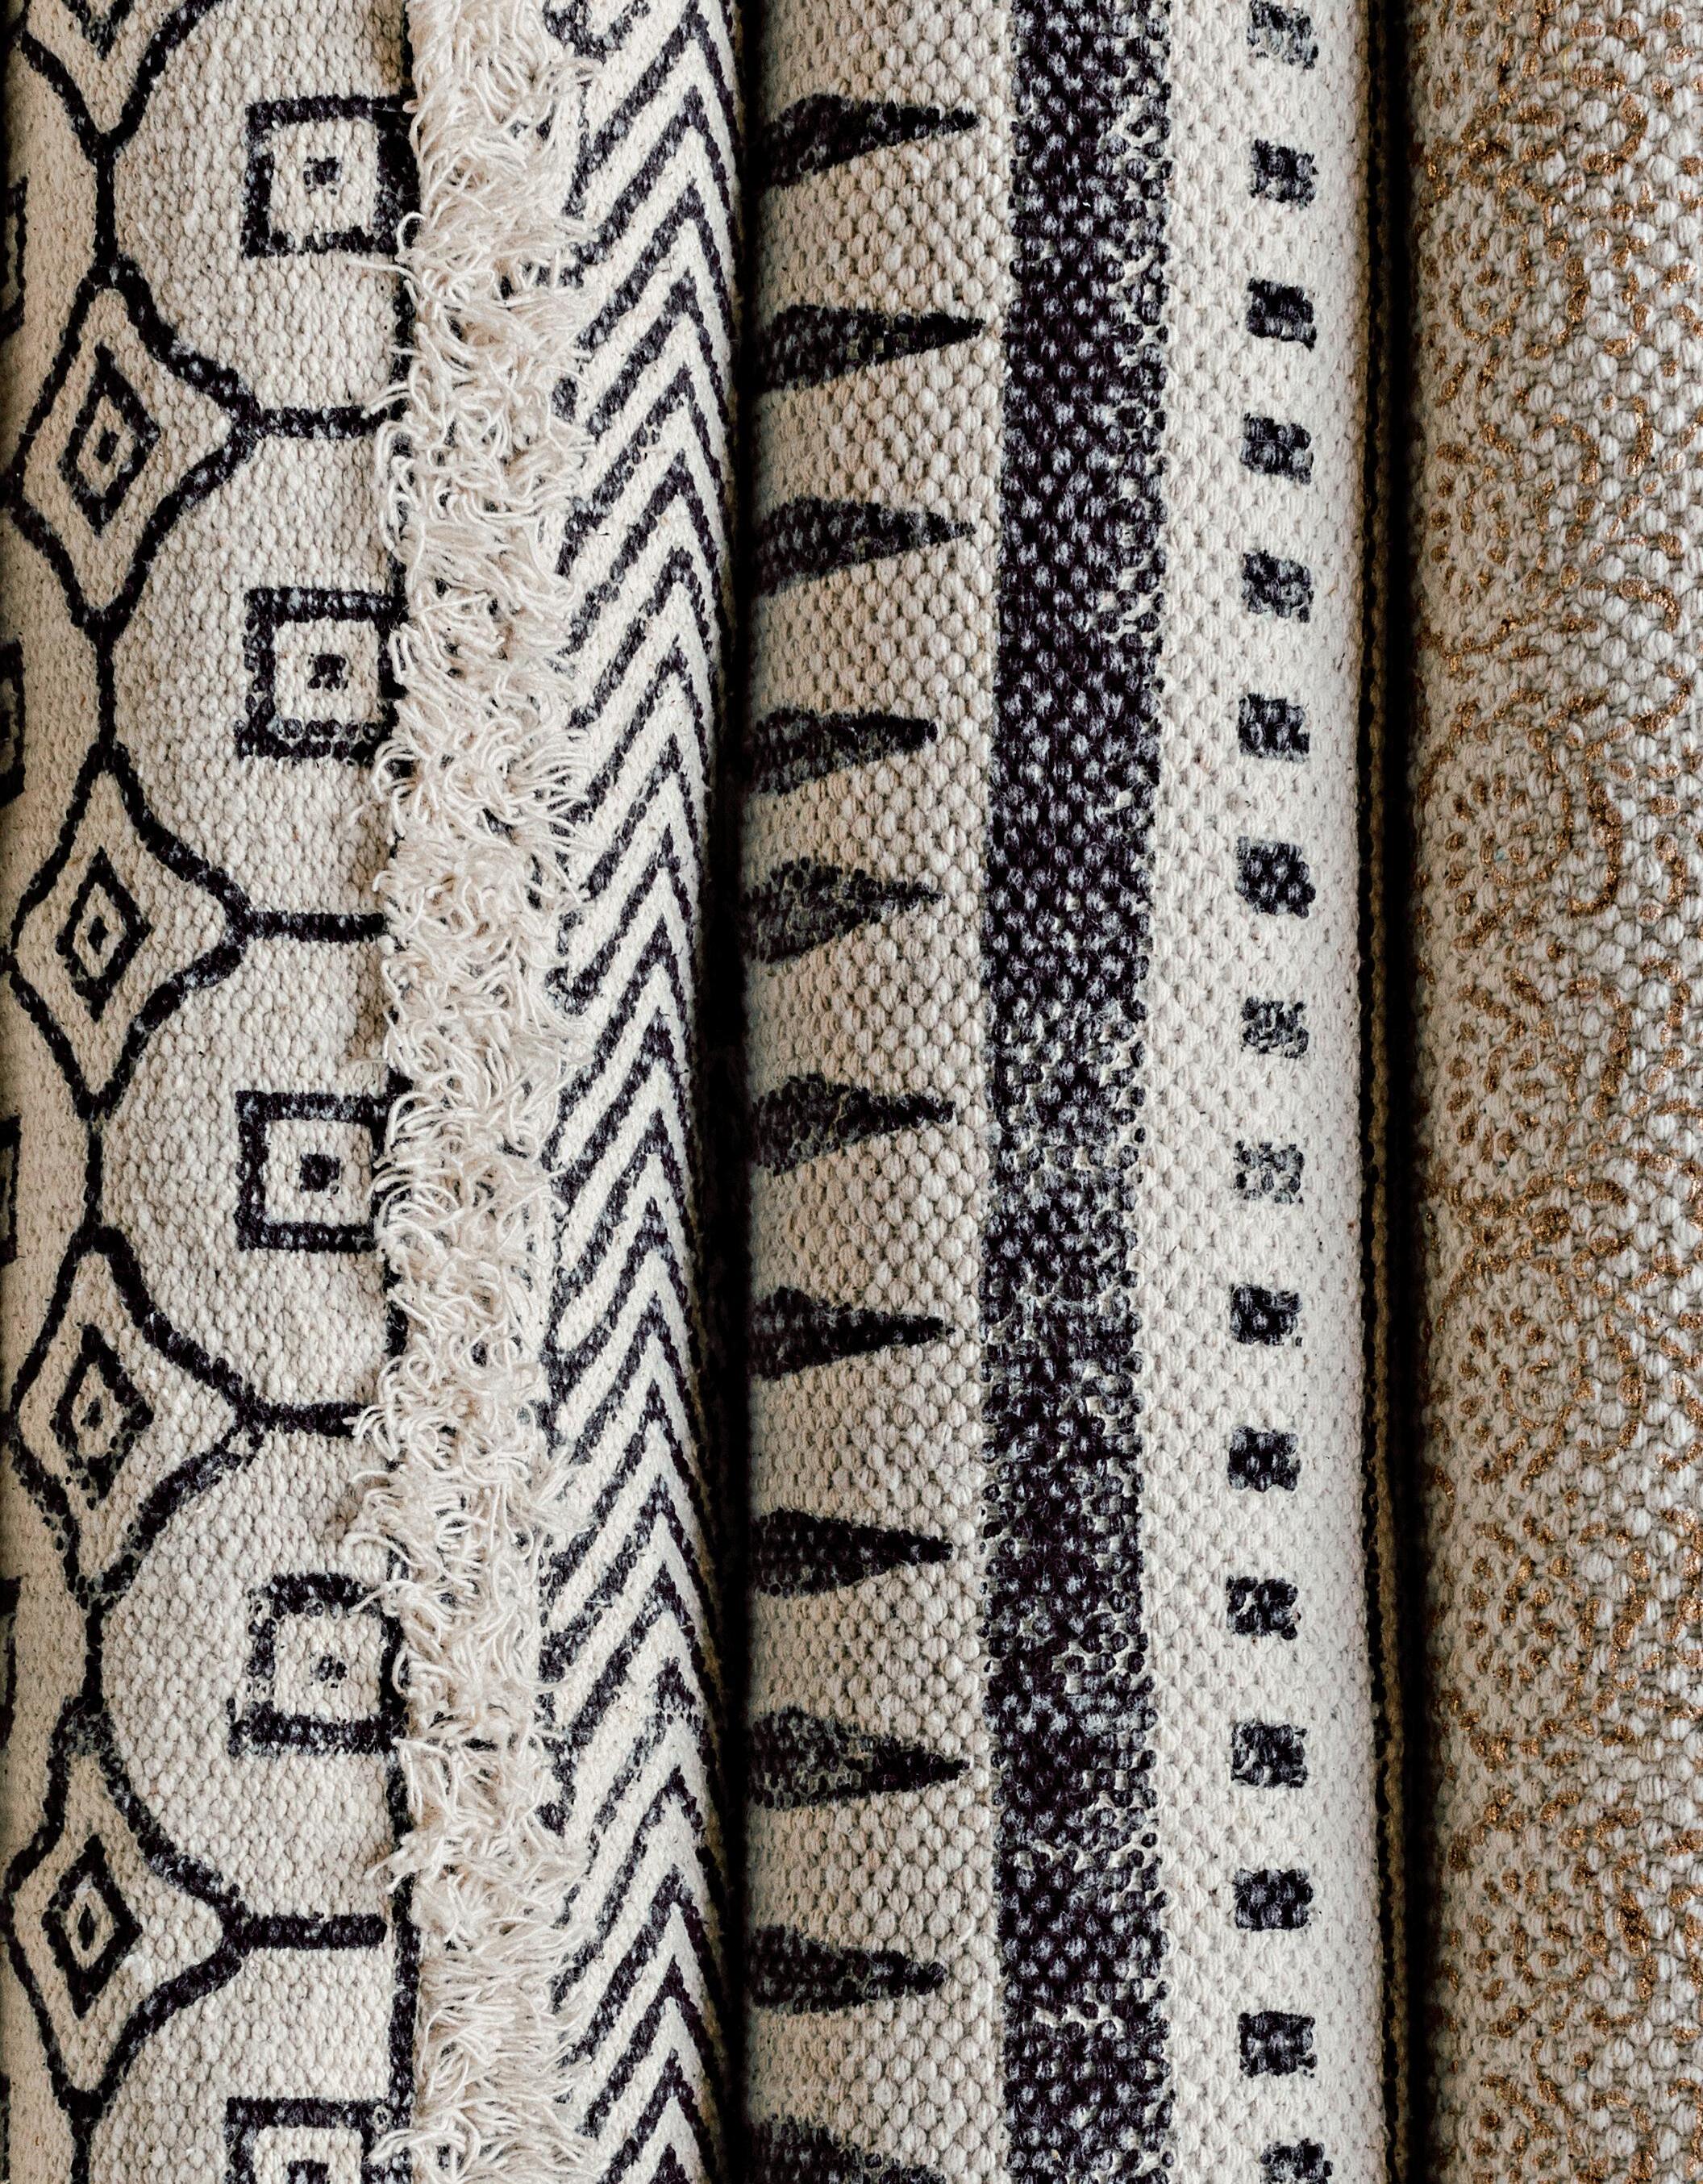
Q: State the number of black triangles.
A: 11